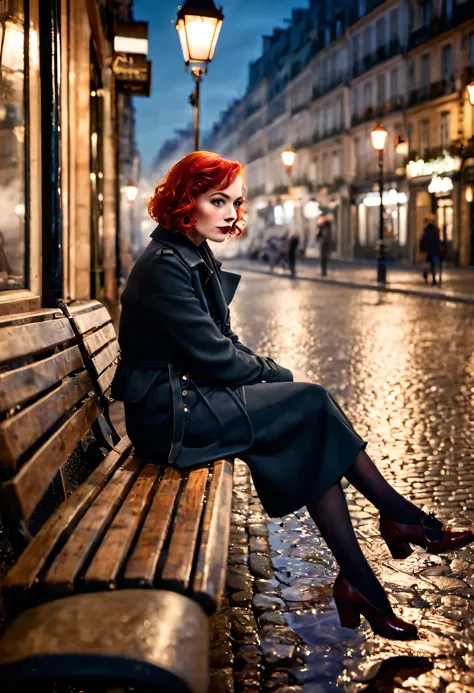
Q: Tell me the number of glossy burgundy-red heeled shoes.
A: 2